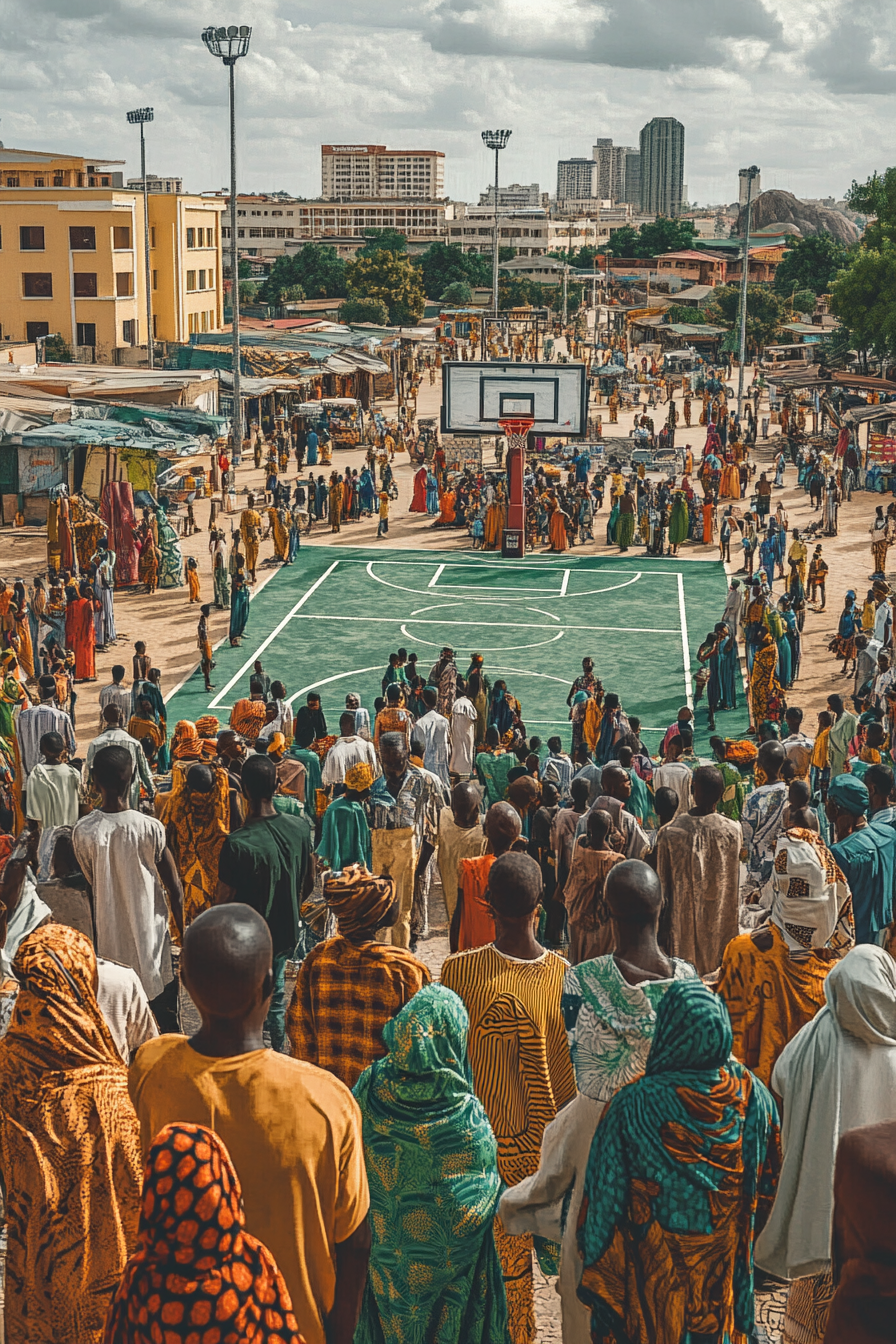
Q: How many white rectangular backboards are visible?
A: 1